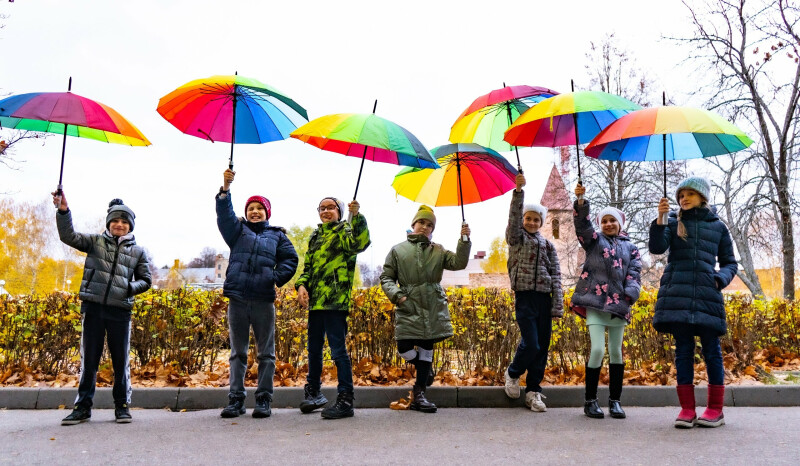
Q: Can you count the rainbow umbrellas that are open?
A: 7